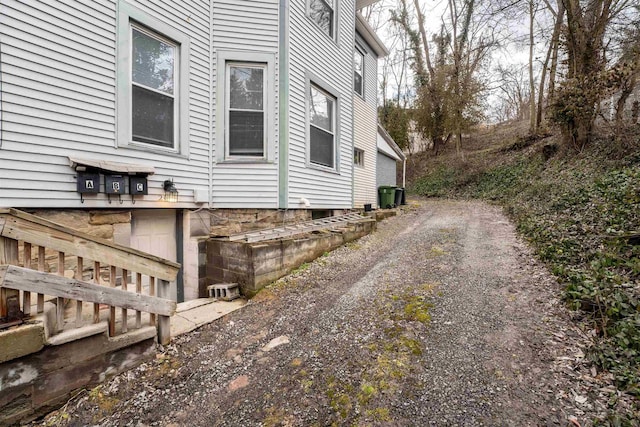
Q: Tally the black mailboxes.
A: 3